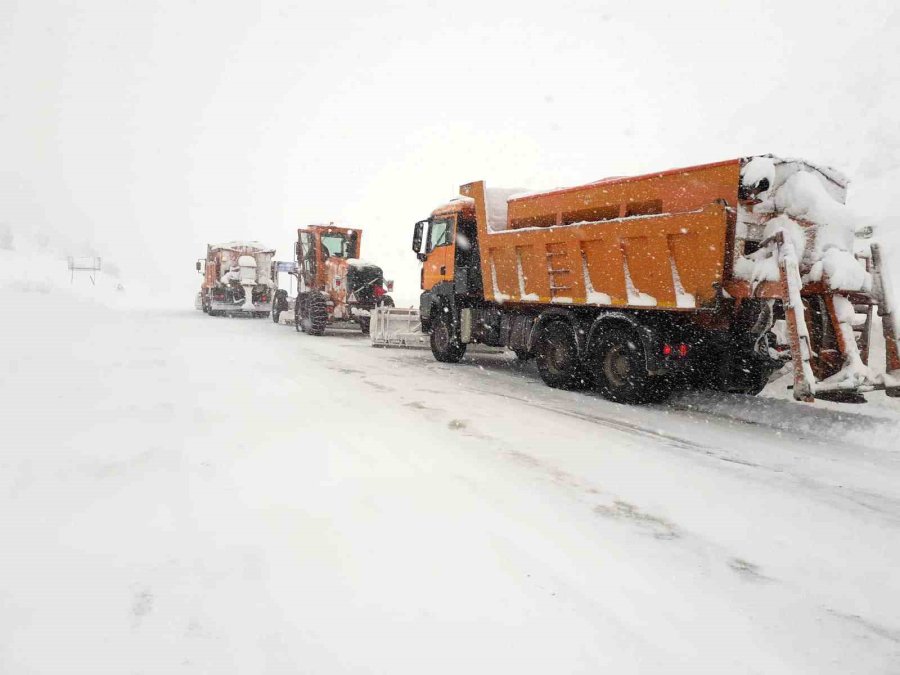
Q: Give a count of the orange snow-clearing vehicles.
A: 3